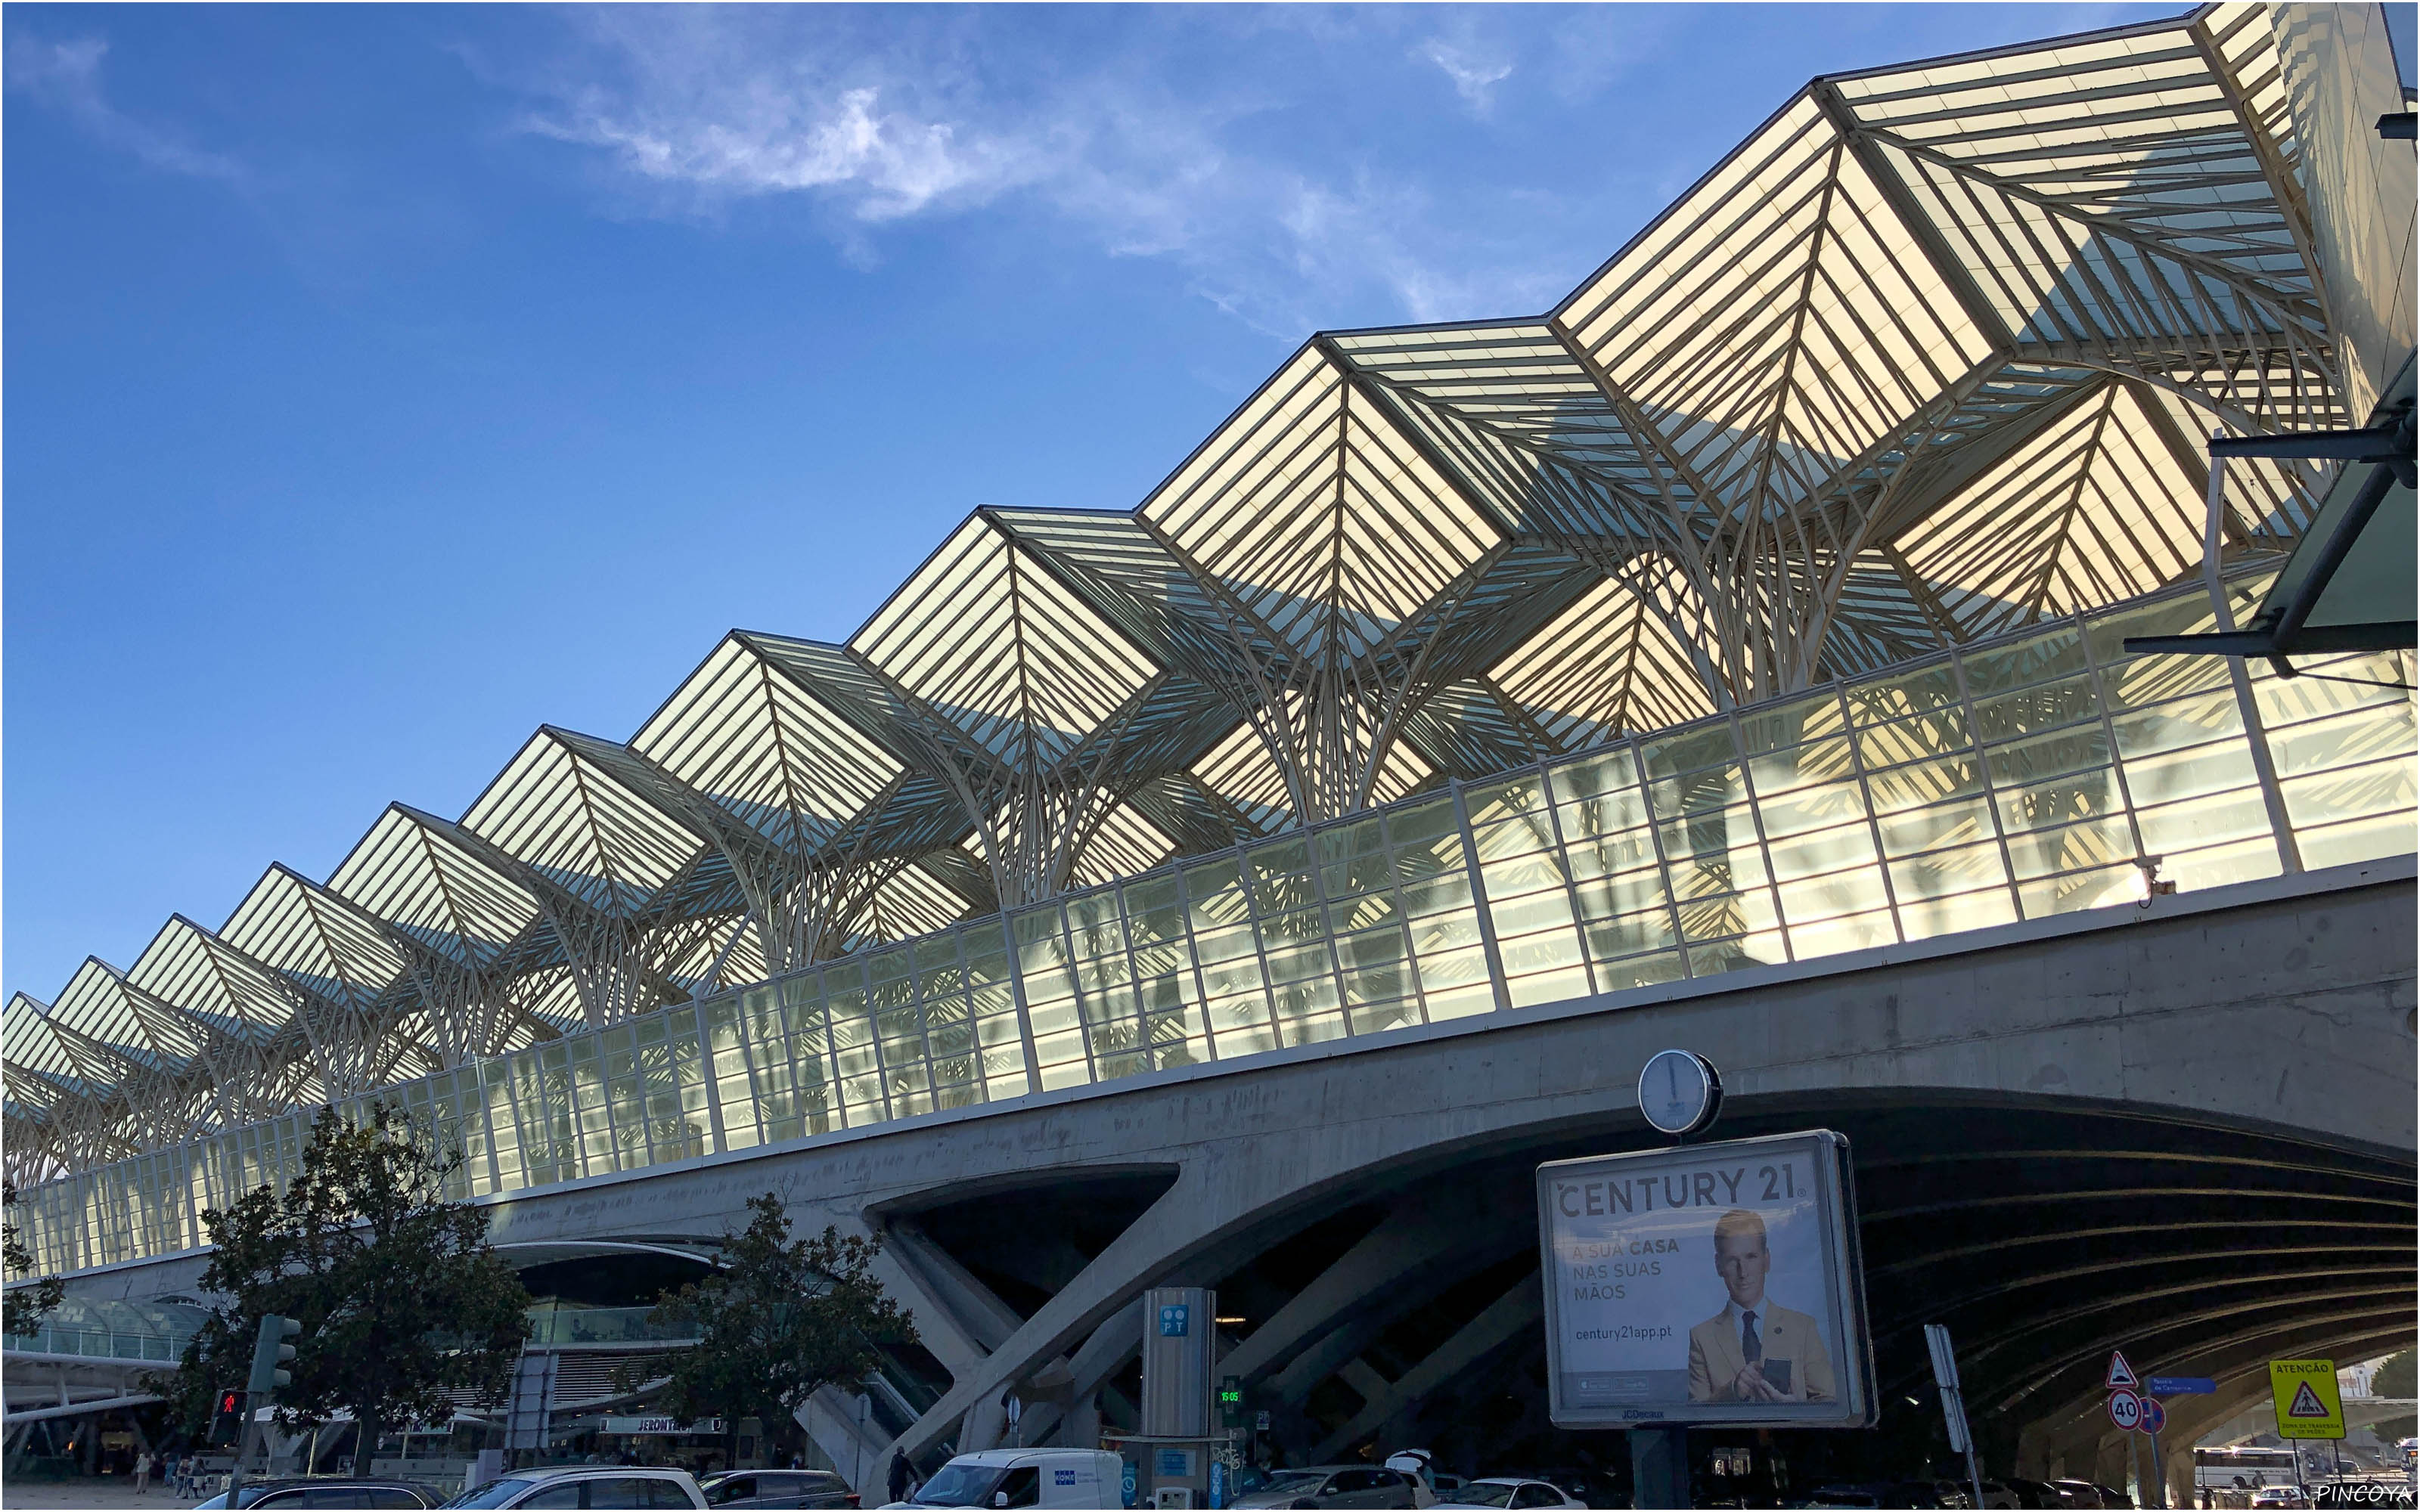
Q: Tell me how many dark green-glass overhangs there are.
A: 1